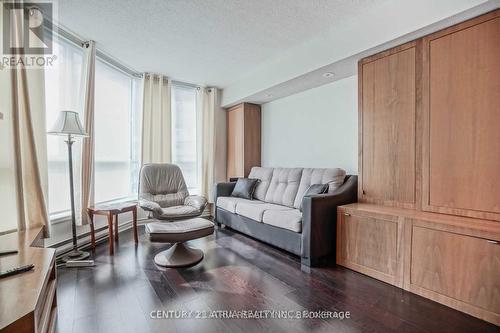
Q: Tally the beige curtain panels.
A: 4